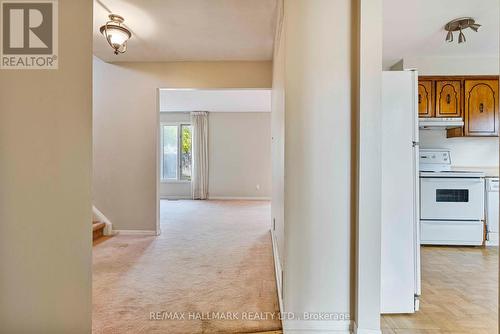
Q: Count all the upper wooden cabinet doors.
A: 3